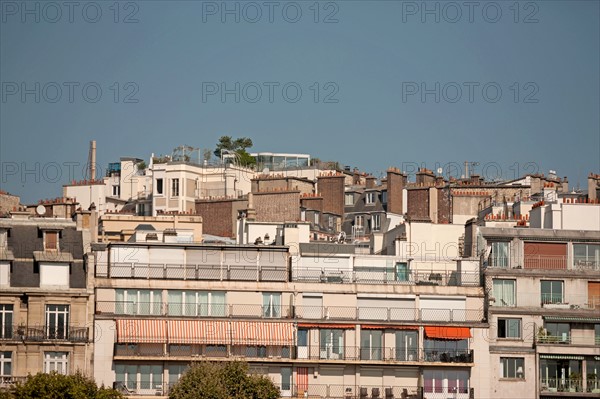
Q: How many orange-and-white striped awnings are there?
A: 3